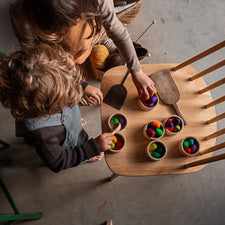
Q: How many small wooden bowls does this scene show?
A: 7